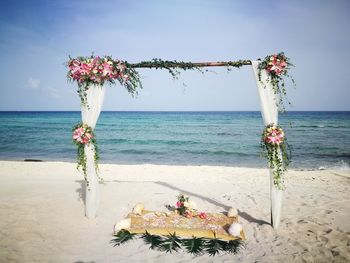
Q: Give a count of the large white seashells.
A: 4